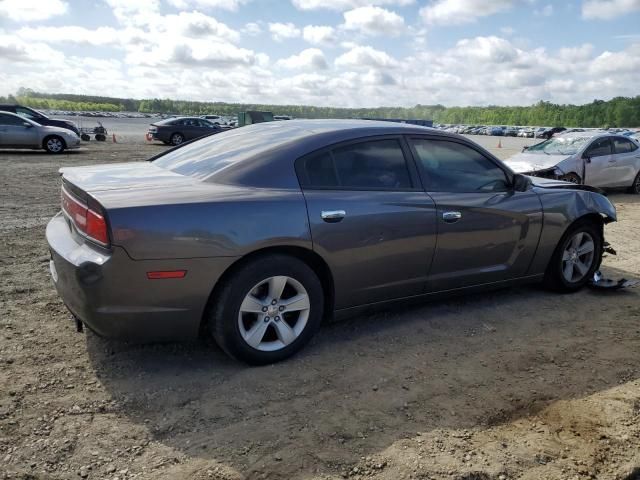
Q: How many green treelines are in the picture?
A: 1